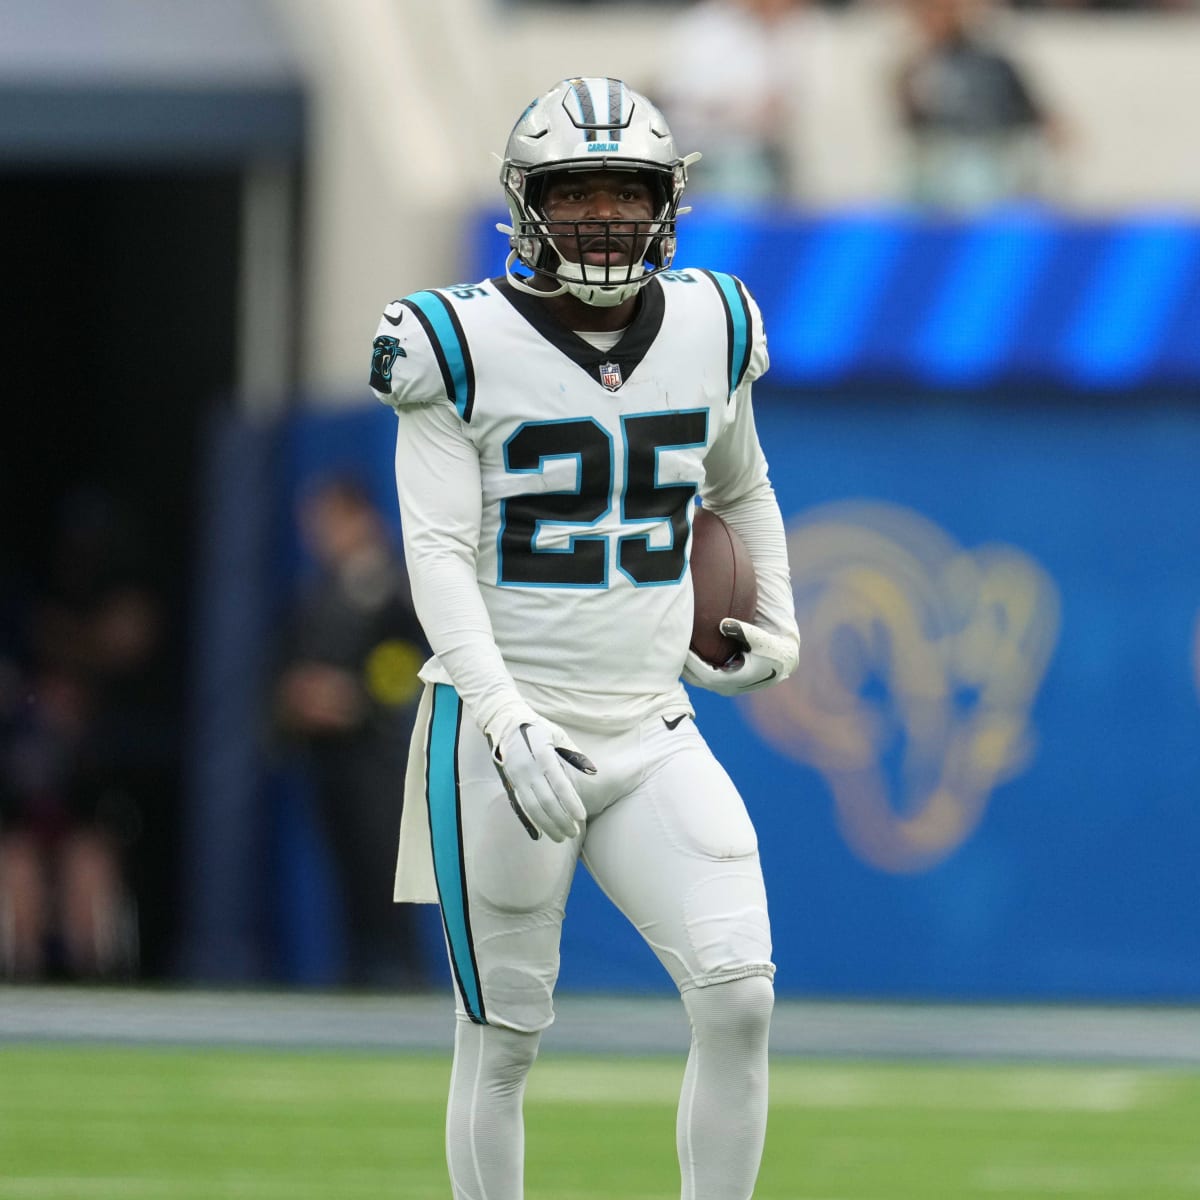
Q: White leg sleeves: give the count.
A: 2